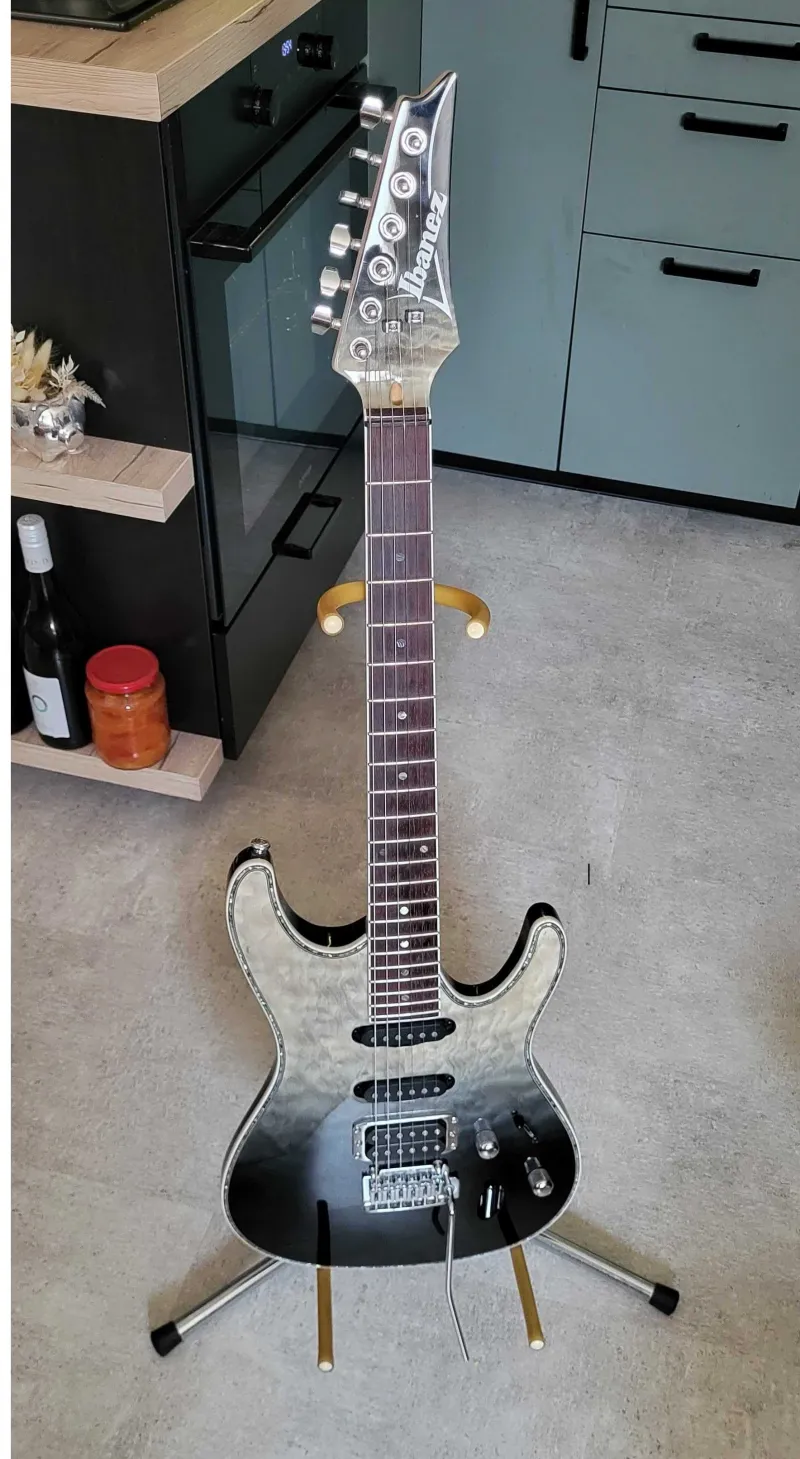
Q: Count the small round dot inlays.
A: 10